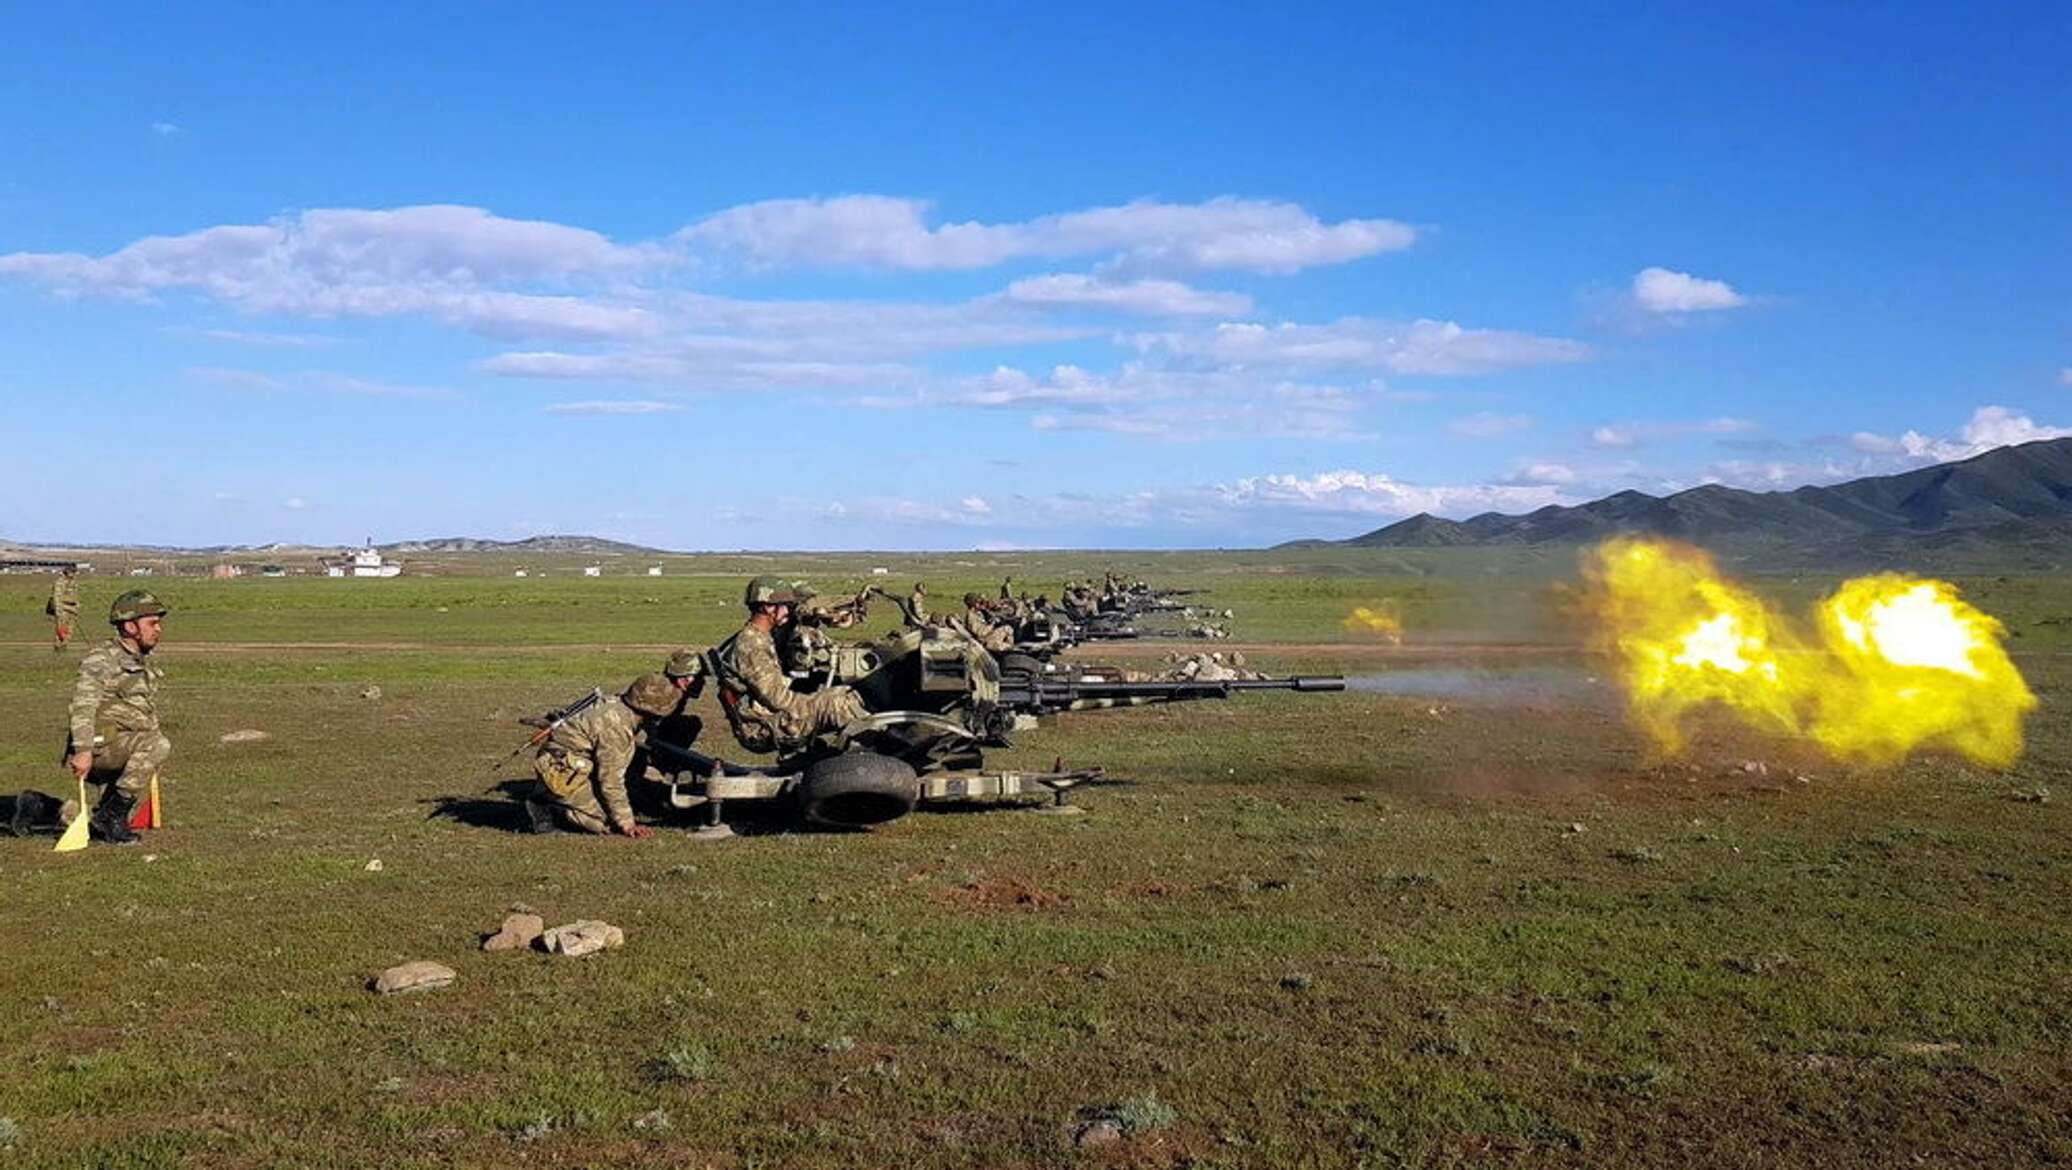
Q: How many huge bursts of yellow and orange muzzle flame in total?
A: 2